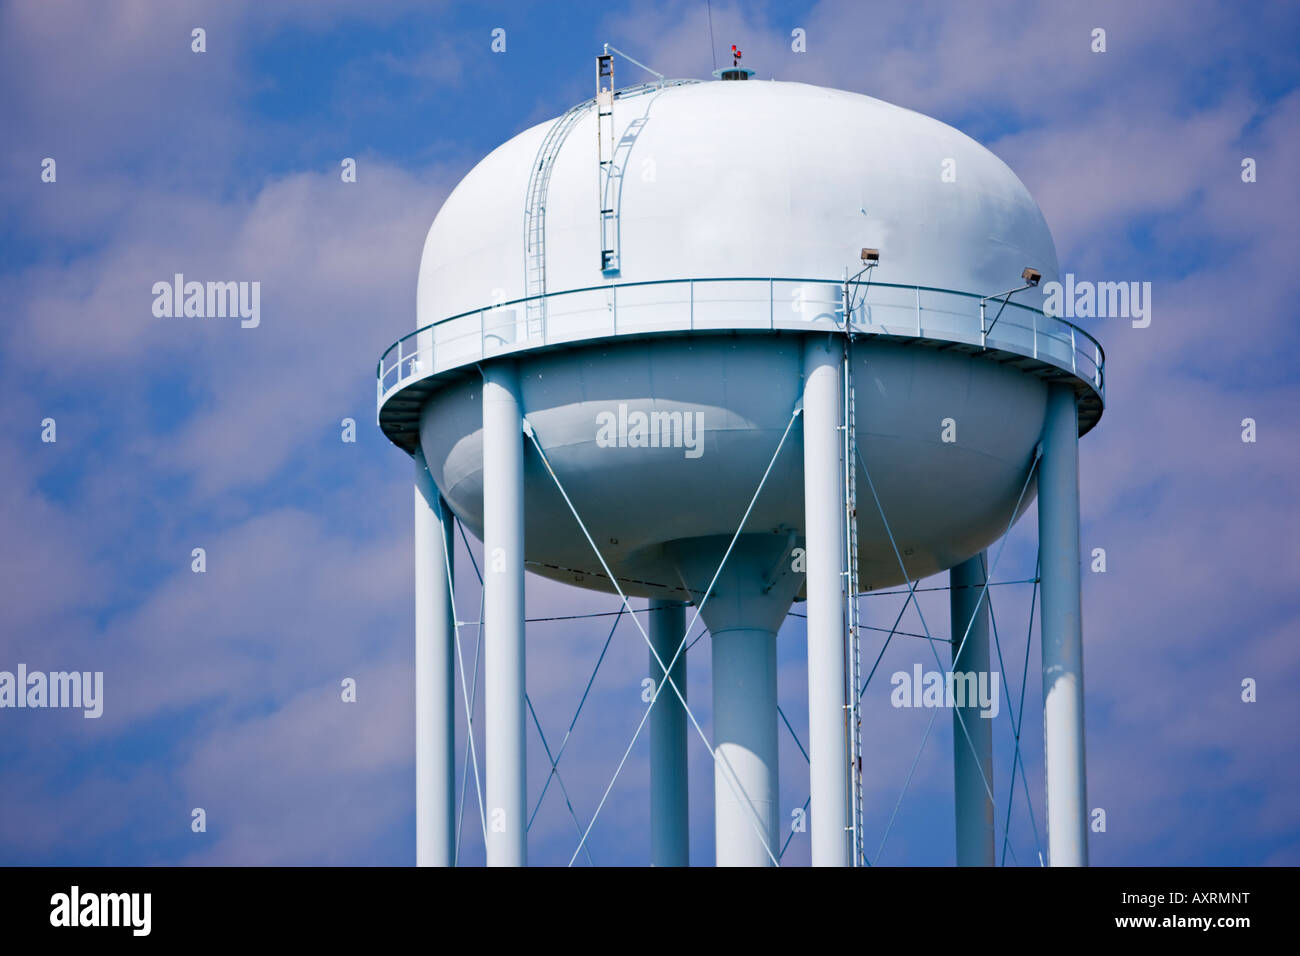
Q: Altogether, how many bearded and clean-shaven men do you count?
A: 0